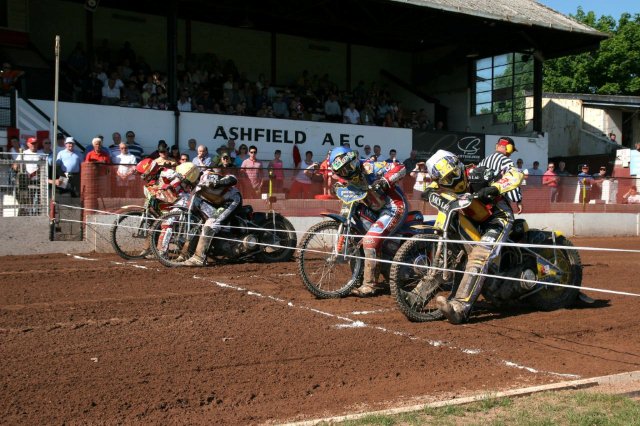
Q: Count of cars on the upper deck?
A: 0